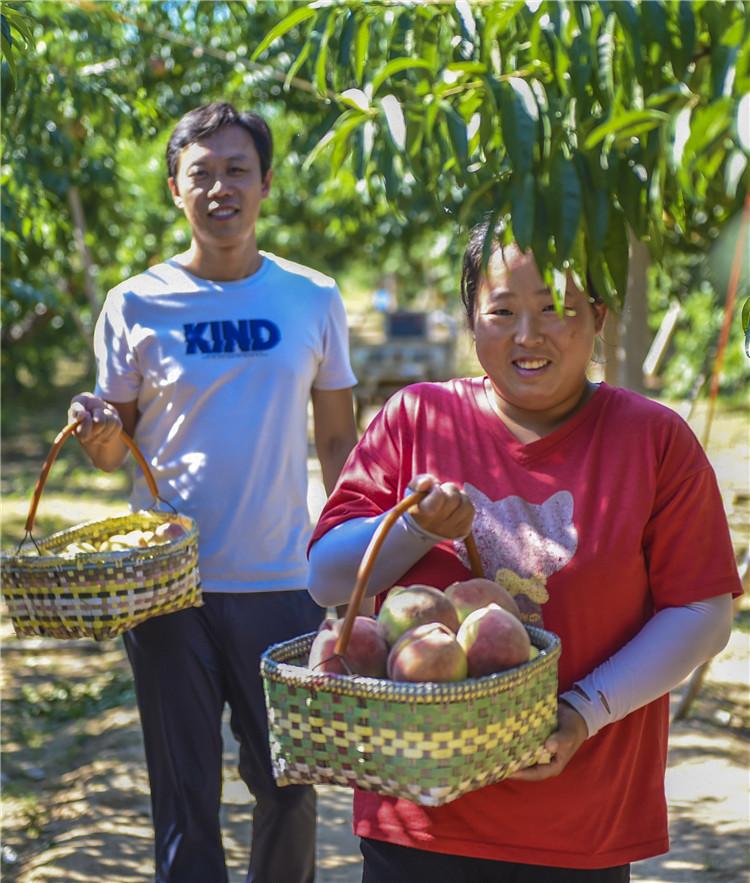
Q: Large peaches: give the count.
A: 5